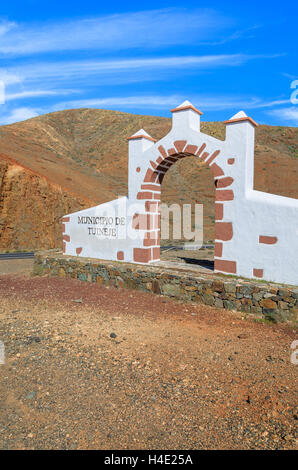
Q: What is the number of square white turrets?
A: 3